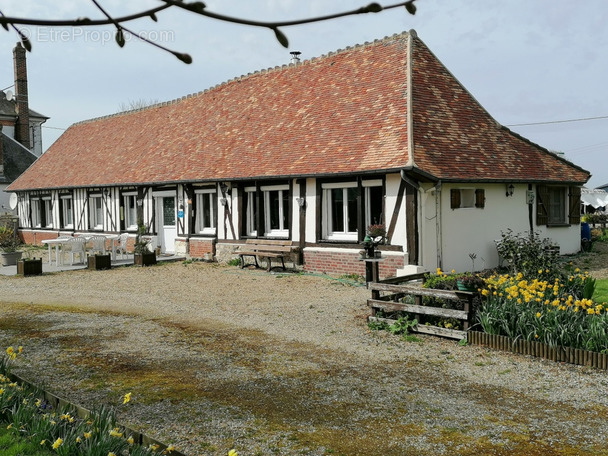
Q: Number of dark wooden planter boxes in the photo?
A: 3